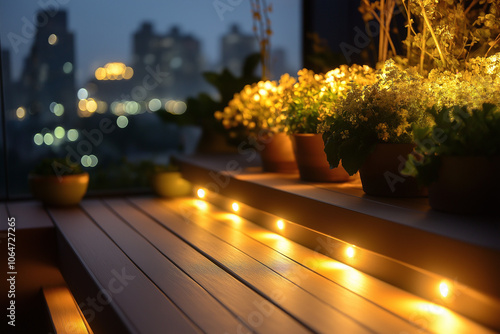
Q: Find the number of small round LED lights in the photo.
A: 5